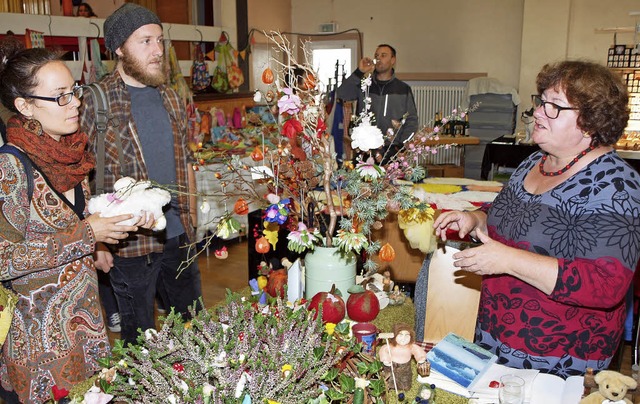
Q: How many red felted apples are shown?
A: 2